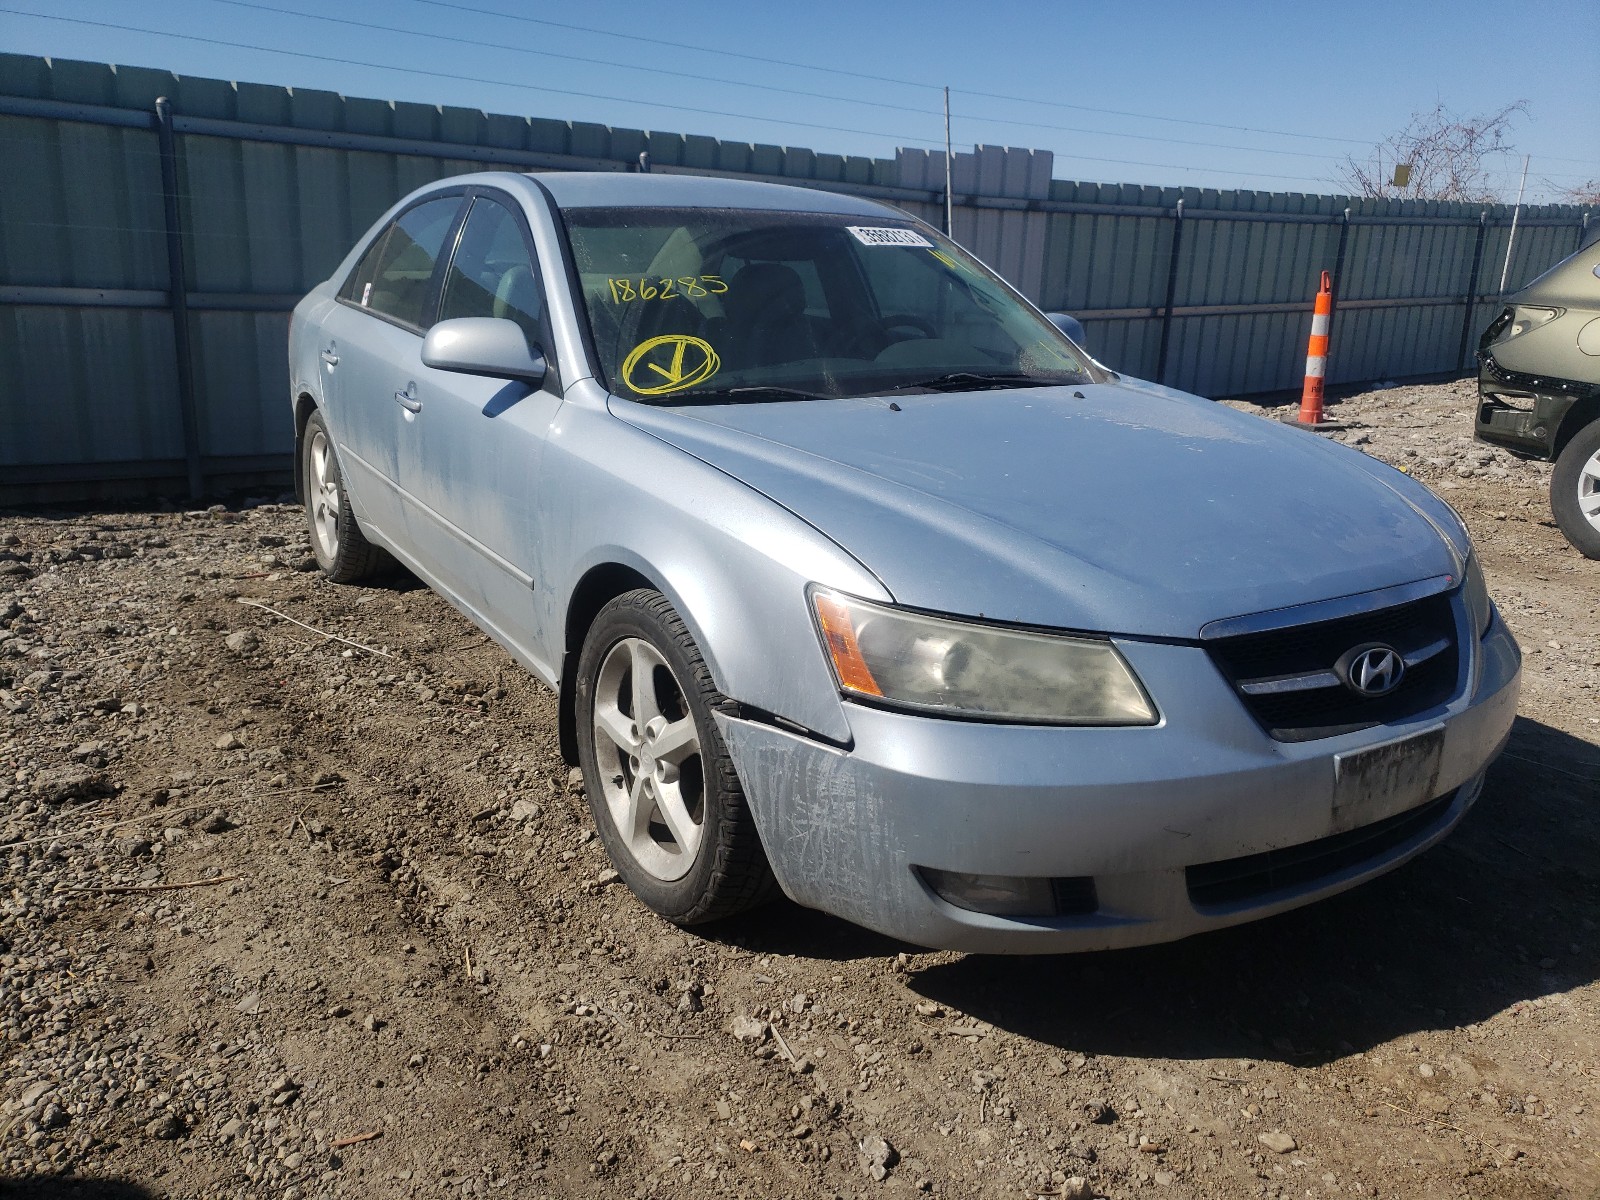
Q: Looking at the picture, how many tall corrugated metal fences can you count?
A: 1